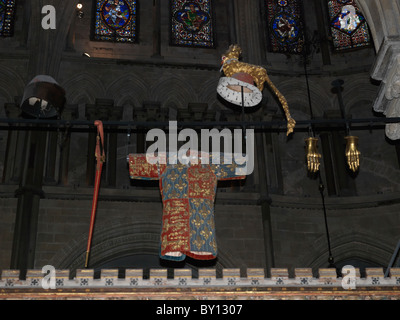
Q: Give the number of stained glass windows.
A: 5